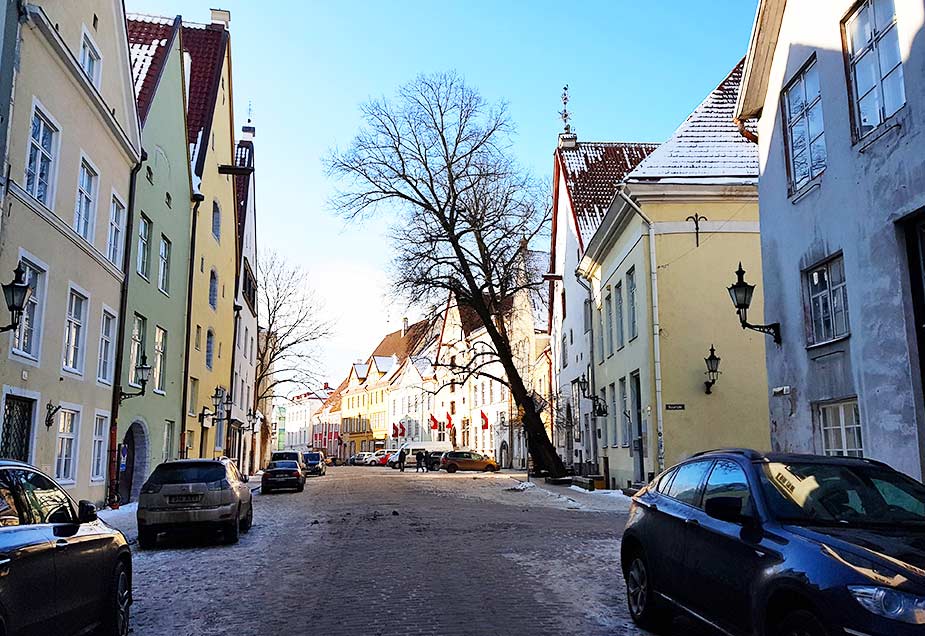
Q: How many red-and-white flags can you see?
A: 5